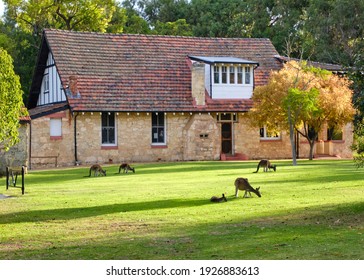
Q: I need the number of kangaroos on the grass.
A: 5